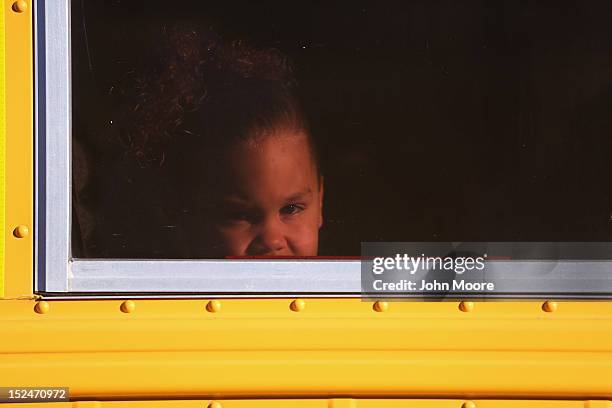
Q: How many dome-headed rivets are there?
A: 11